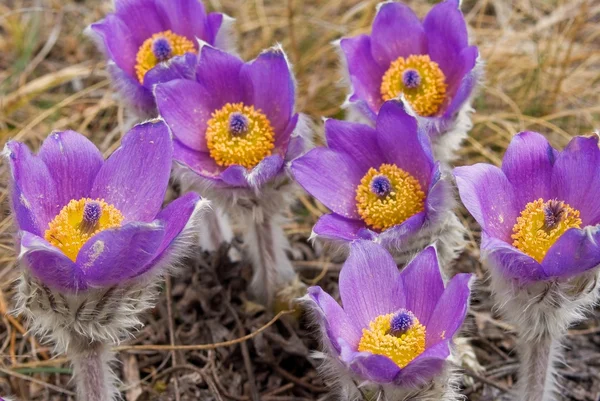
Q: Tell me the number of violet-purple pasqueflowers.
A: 7